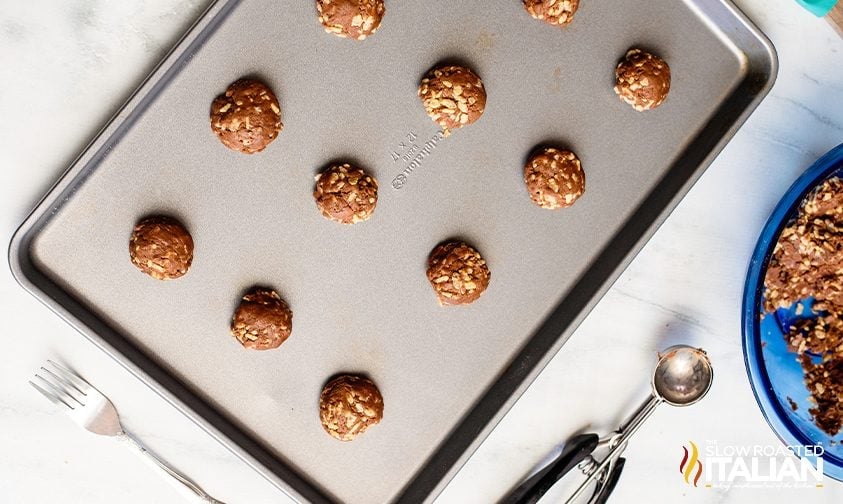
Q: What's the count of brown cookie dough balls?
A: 11